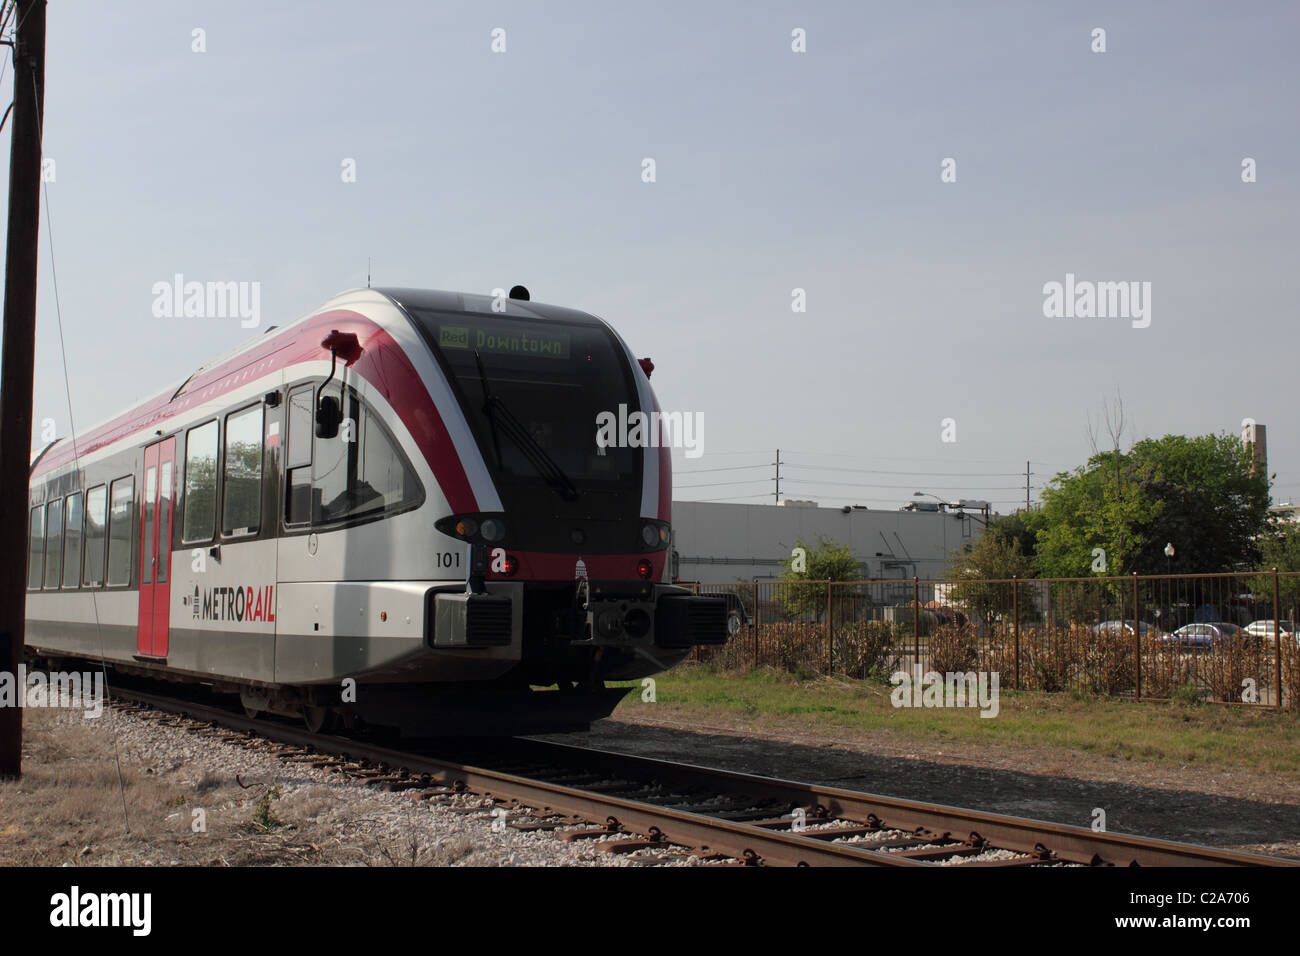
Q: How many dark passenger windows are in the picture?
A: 7